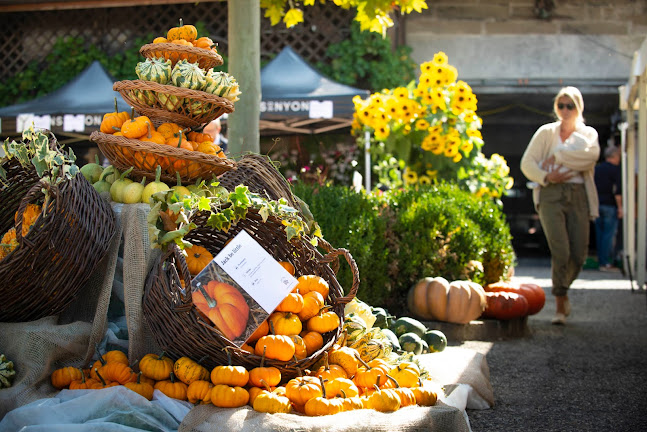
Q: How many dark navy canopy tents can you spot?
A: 2